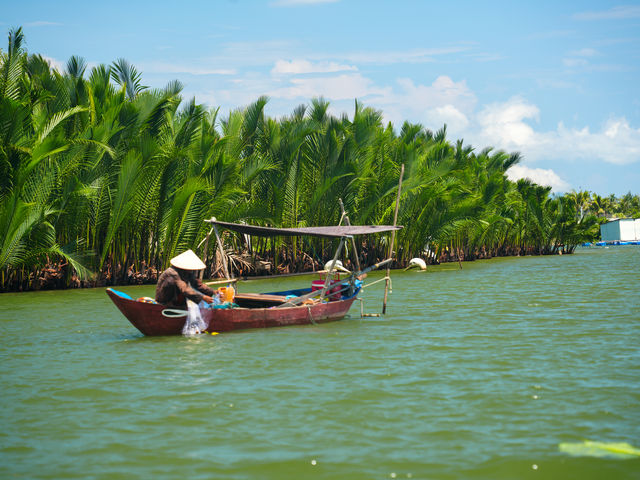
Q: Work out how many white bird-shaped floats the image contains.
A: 2